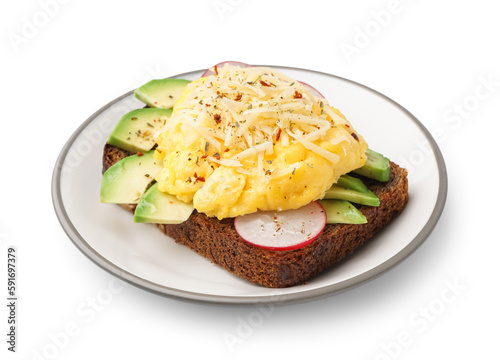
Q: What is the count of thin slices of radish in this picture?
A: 3